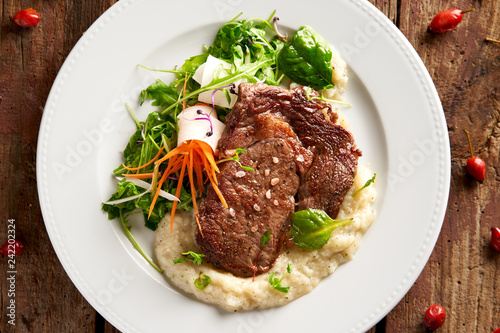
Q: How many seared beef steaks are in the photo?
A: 1